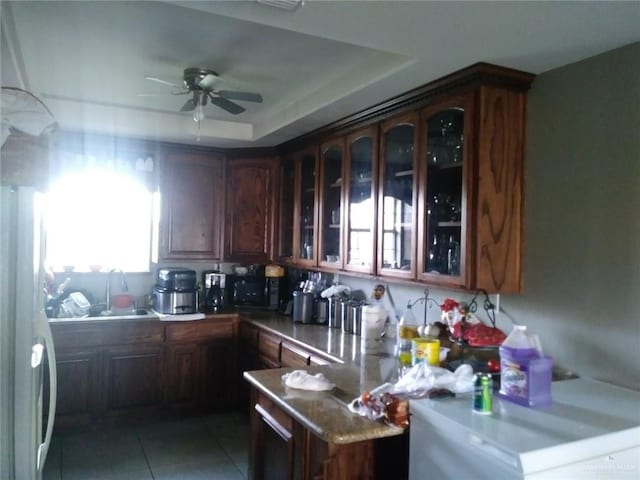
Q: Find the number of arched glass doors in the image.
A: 6